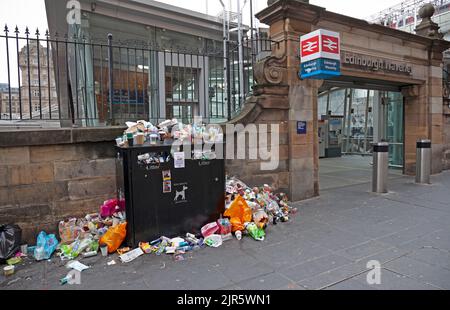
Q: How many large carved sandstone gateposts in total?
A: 2